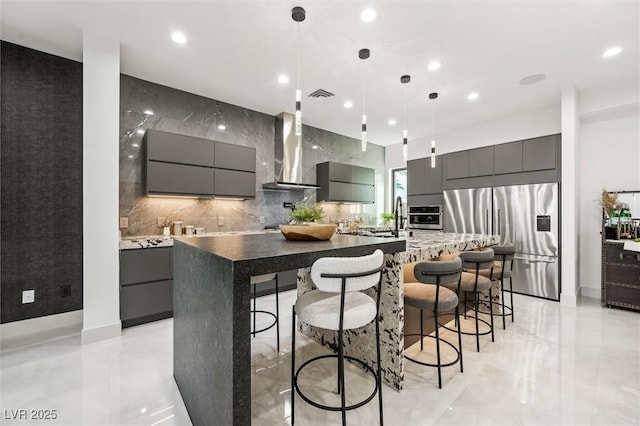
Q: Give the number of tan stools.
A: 3